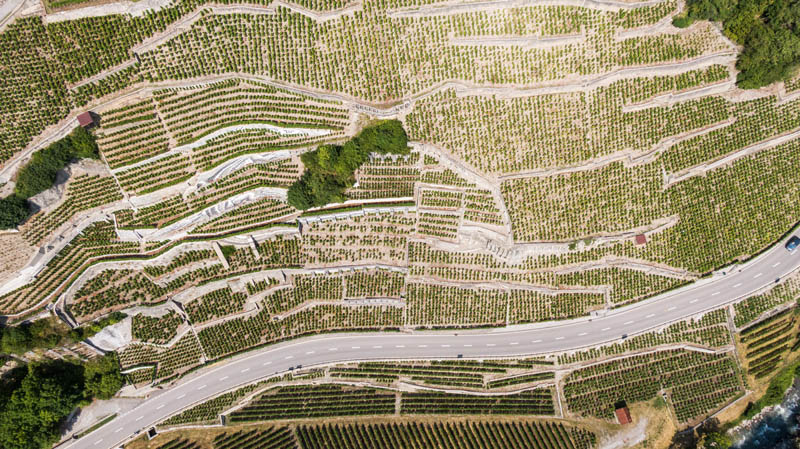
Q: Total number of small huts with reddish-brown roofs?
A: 3